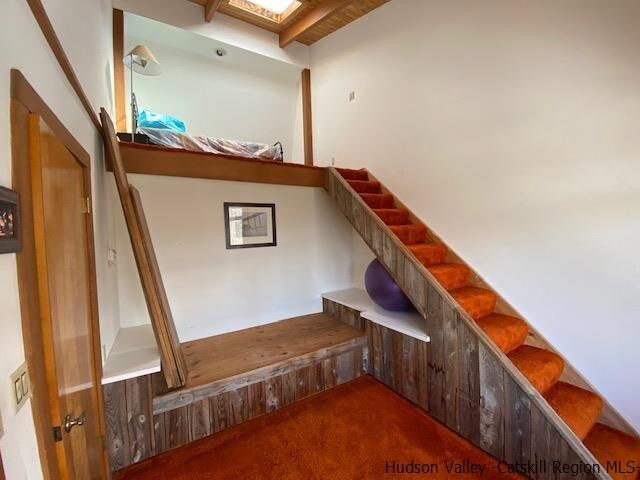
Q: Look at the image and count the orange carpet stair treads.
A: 12